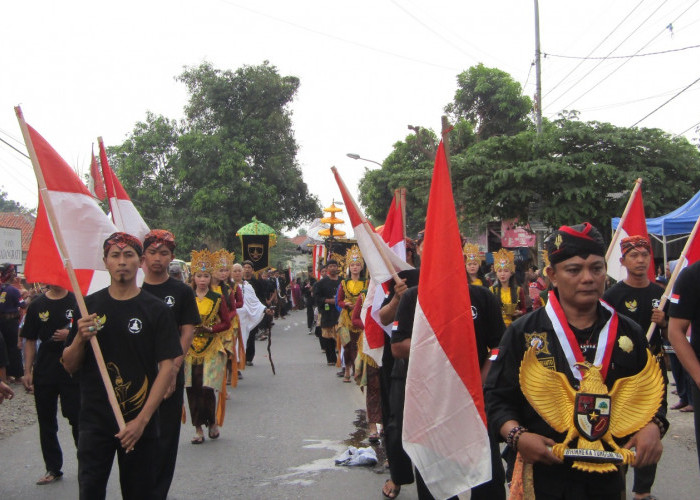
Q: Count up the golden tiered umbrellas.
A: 1